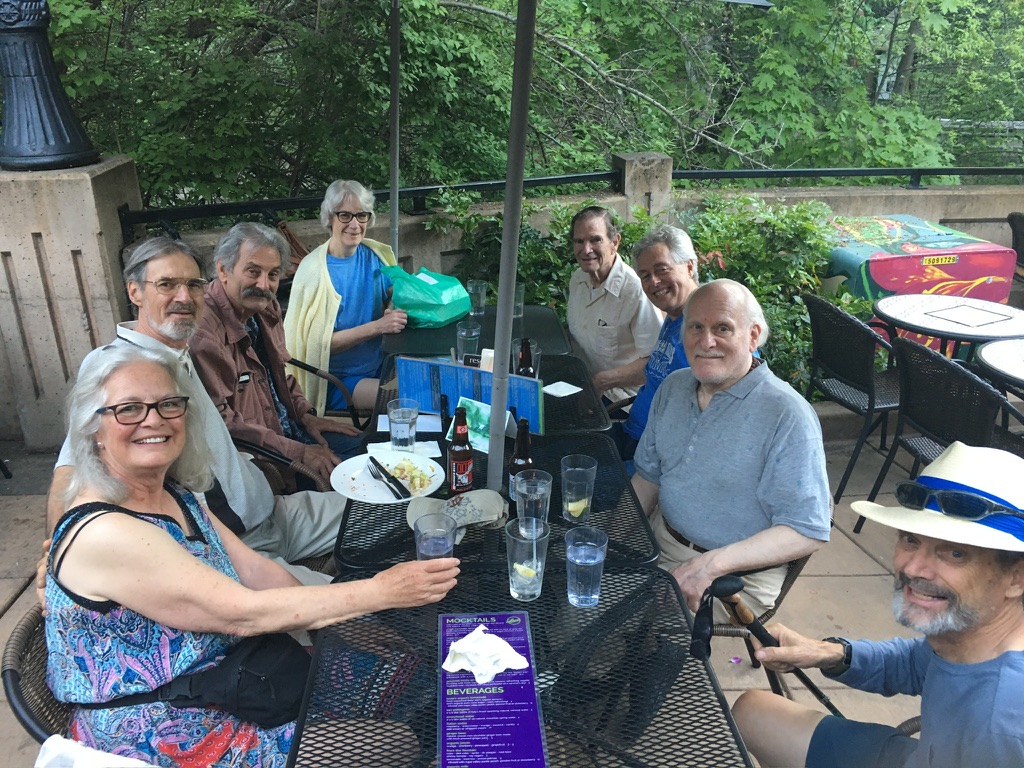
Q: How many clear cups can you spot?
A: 11